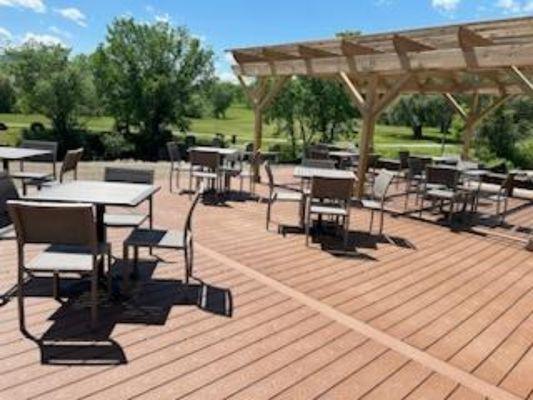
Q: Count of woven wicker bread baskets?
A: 0